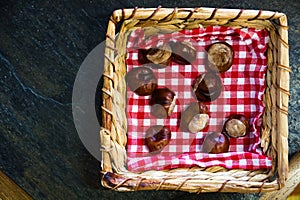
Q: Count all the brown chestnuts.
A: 10